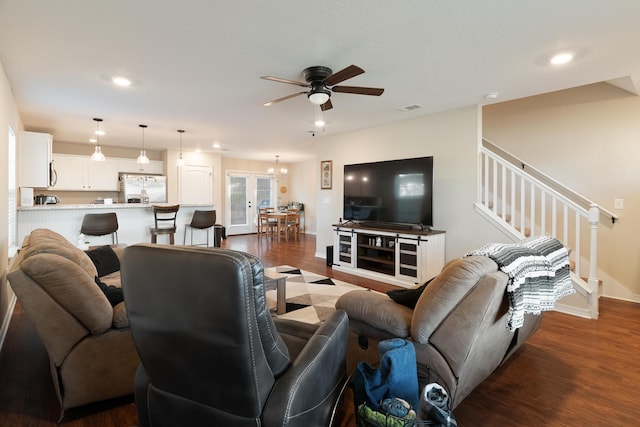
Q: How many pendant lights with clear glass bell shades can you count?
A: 3